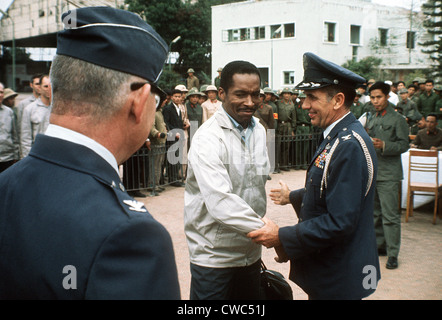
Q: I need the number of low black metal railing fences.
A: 1